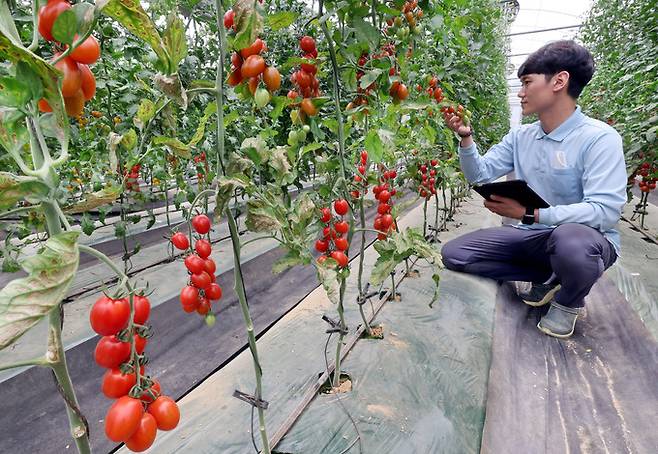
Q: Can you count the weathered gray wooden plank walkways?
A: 0